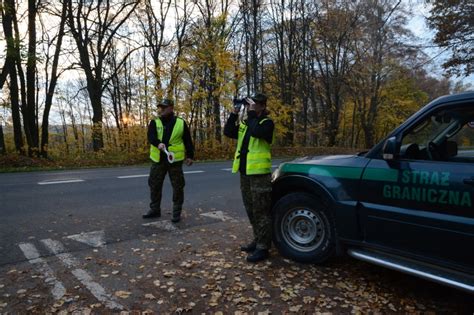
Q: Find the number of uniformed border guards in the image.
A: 2